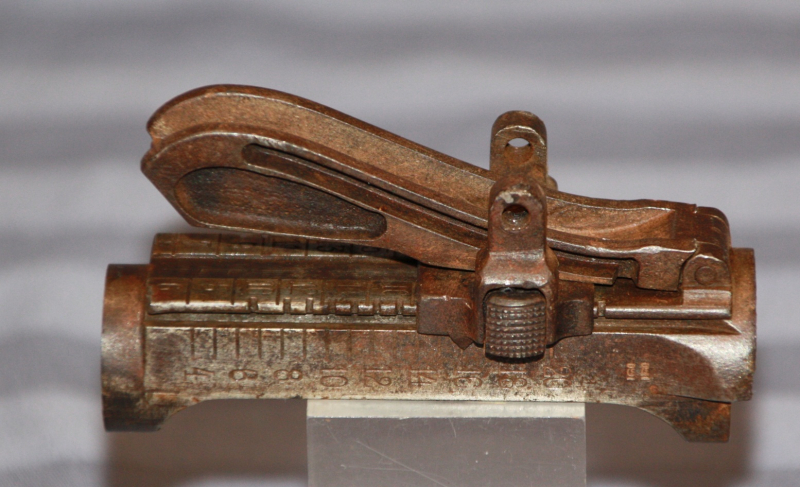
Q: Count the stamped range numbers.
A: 9